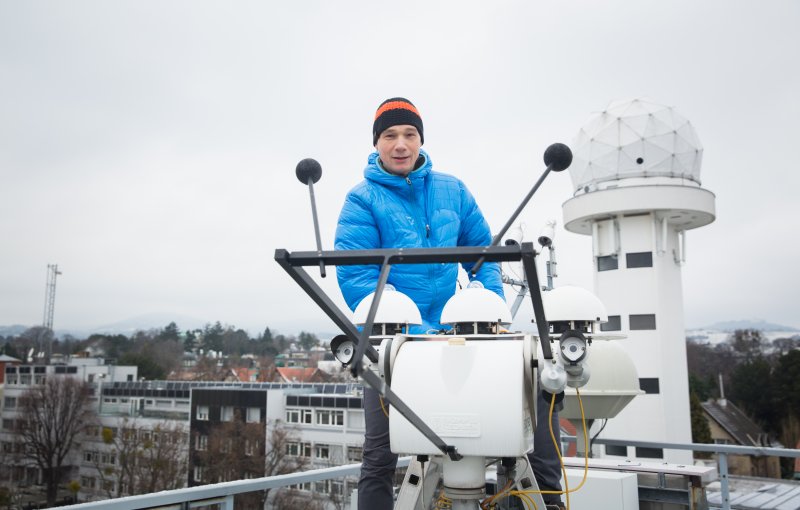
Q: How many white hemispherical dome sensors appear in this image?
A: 3